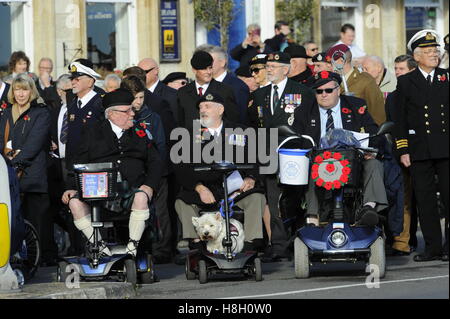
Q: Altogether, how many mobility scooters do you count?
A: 3